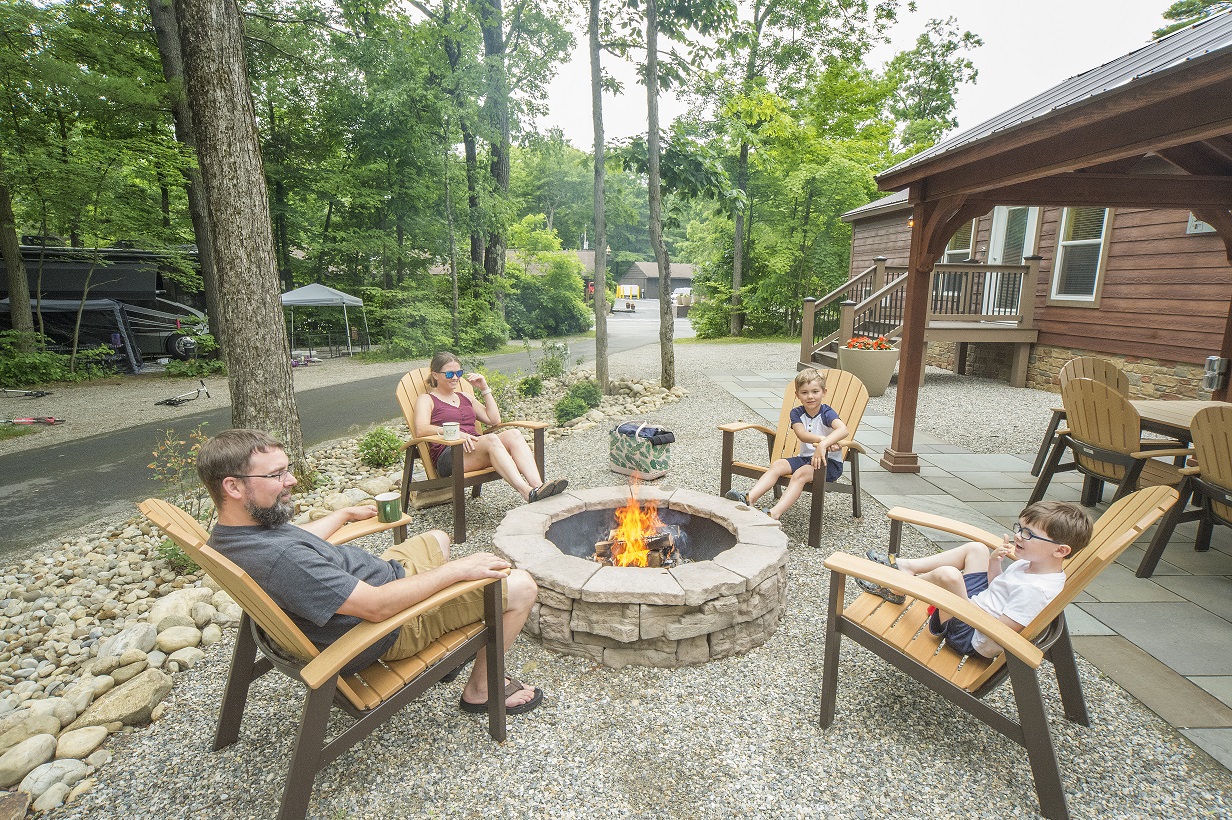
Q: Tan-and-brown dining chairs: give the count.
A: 3